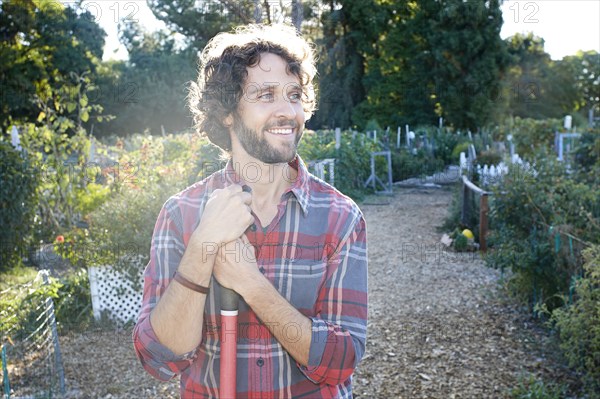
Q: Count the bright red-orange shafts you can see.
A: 1